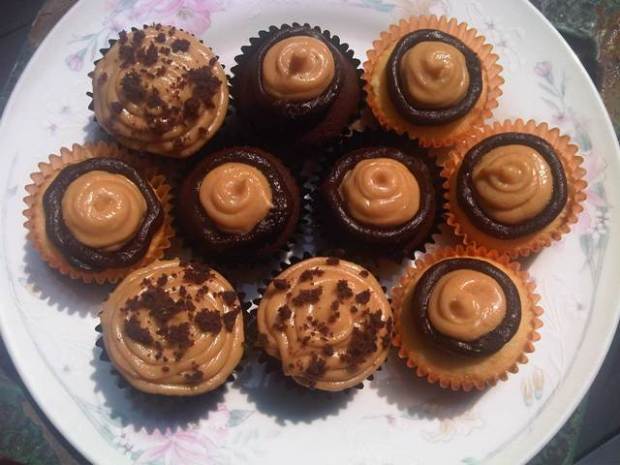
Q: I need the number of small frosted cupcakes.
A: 10